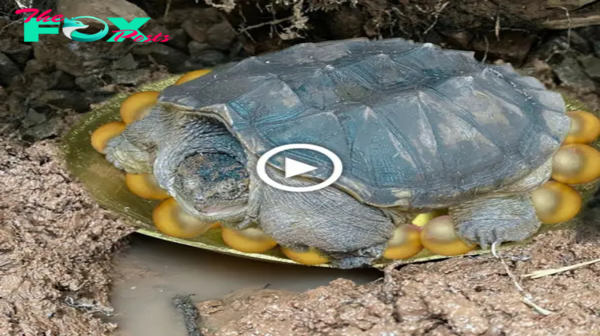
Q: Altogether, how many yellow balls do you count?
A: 12